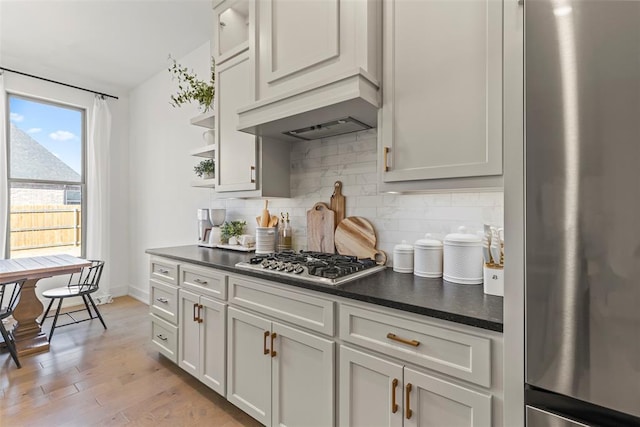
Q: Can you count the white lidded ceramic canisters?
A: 3